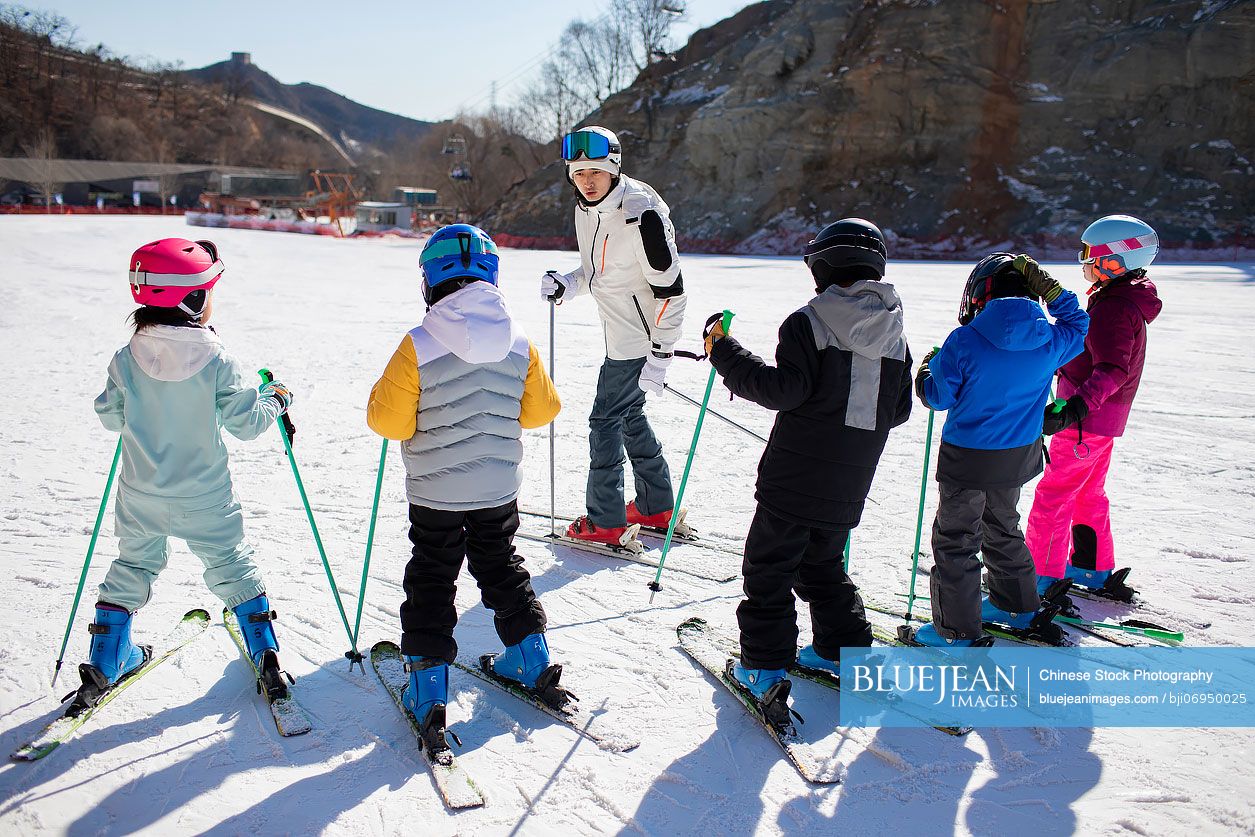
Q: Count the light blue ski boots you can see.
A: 10